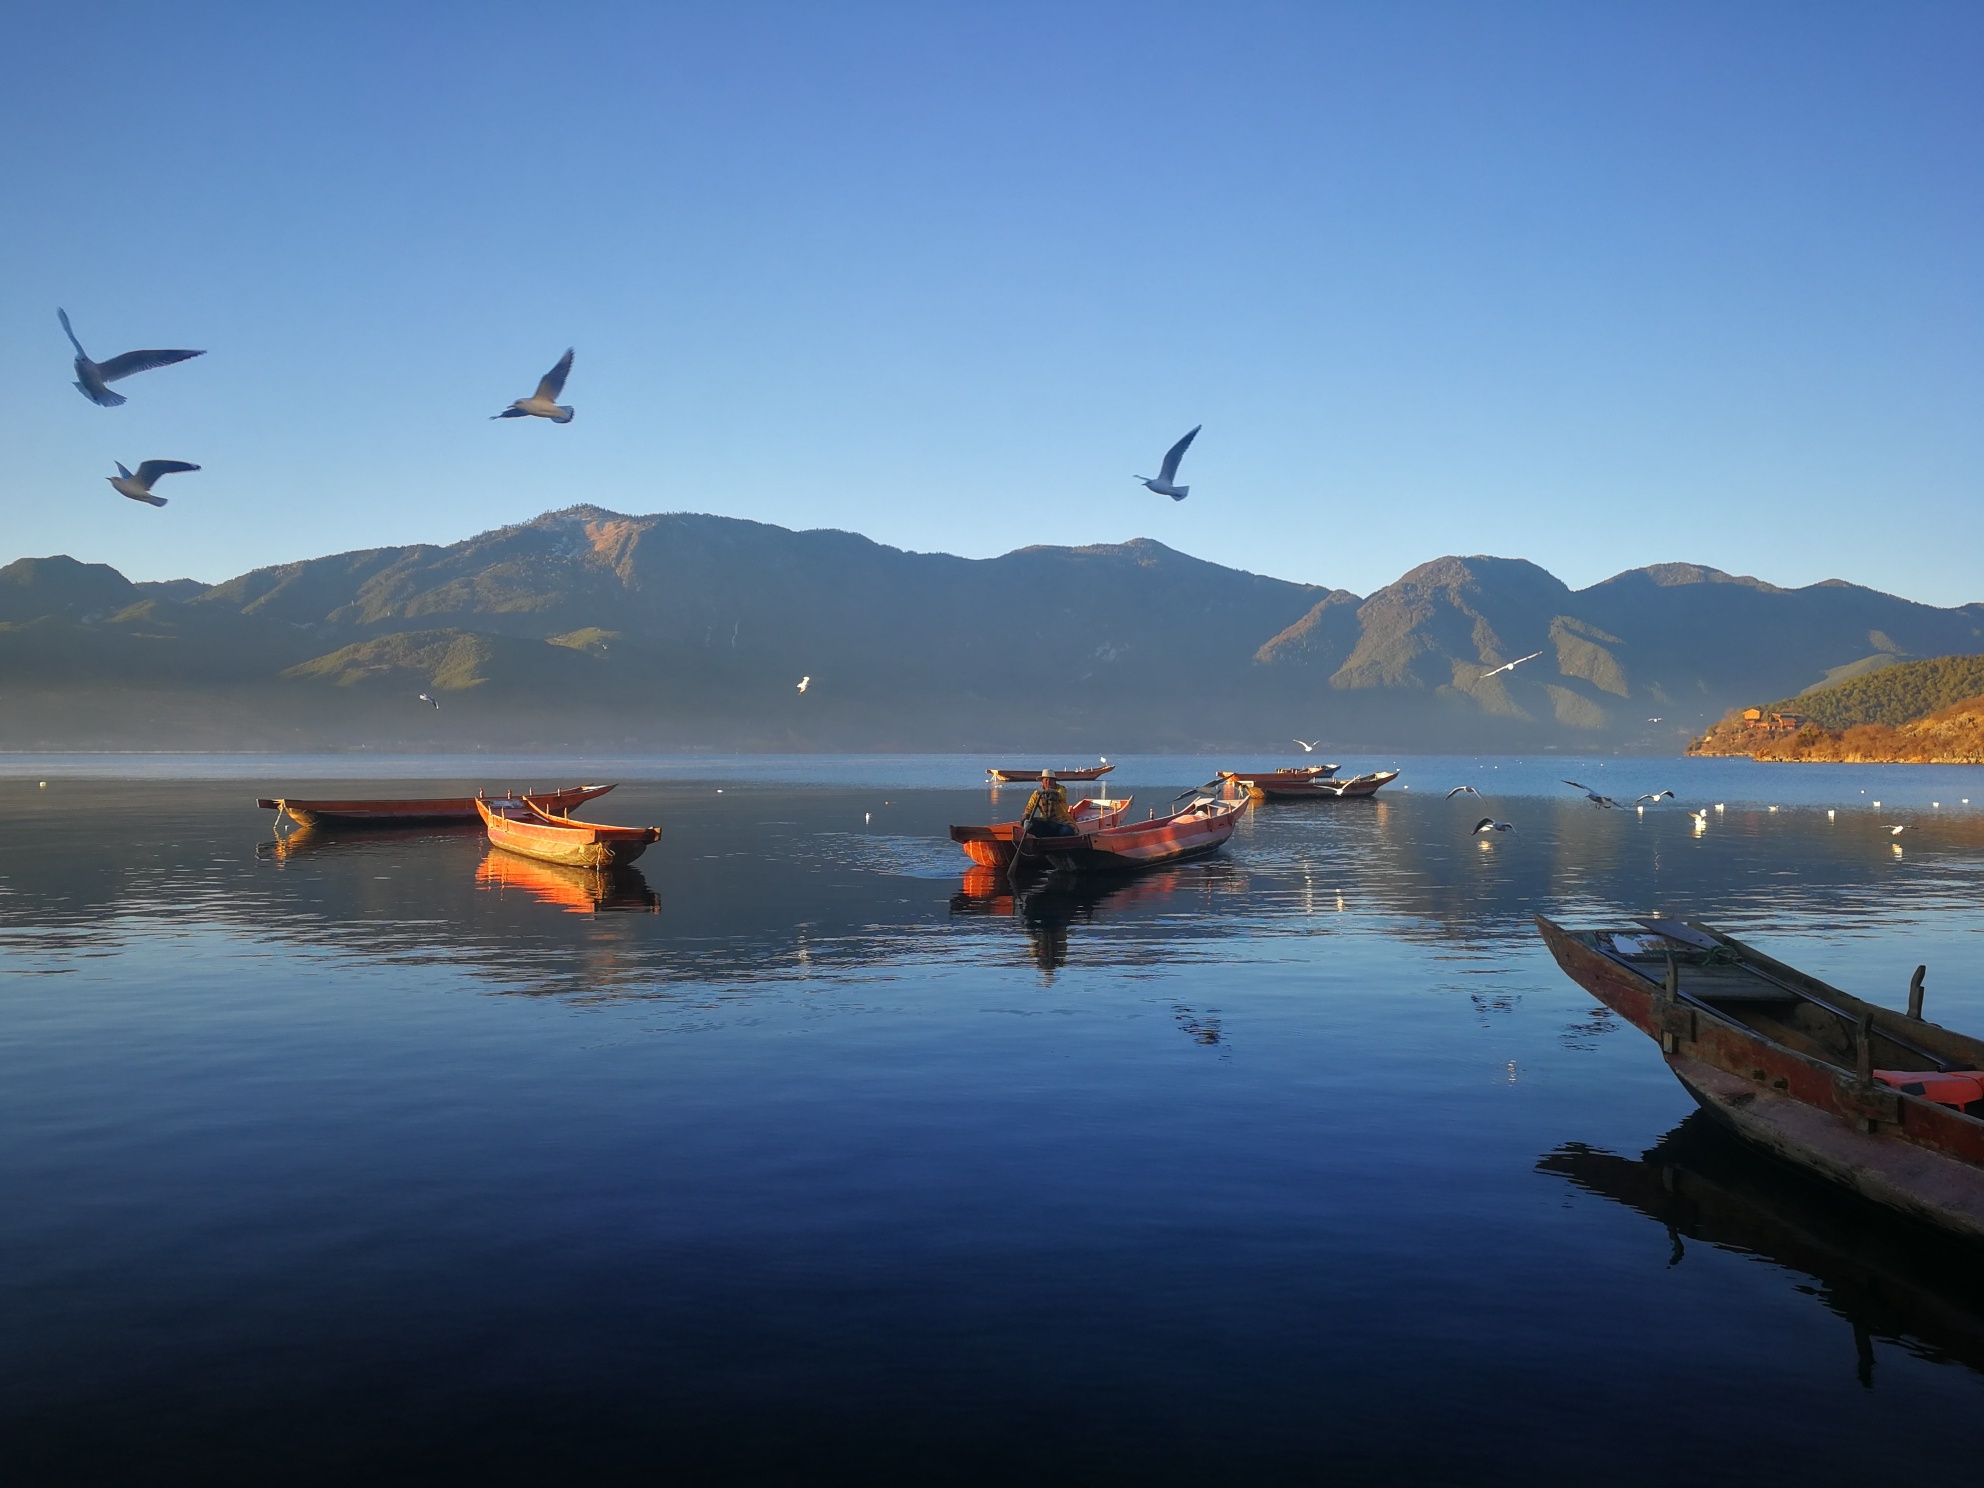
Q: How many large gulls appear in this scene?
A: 4